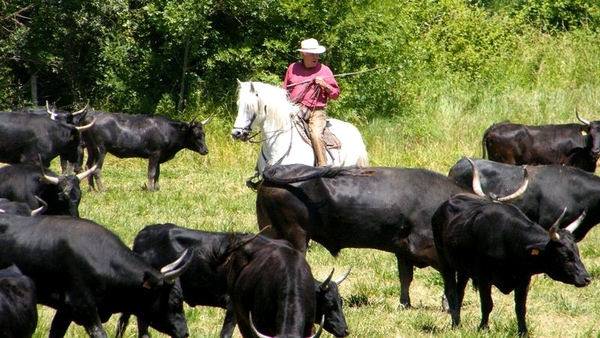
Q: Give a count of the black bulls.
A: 13